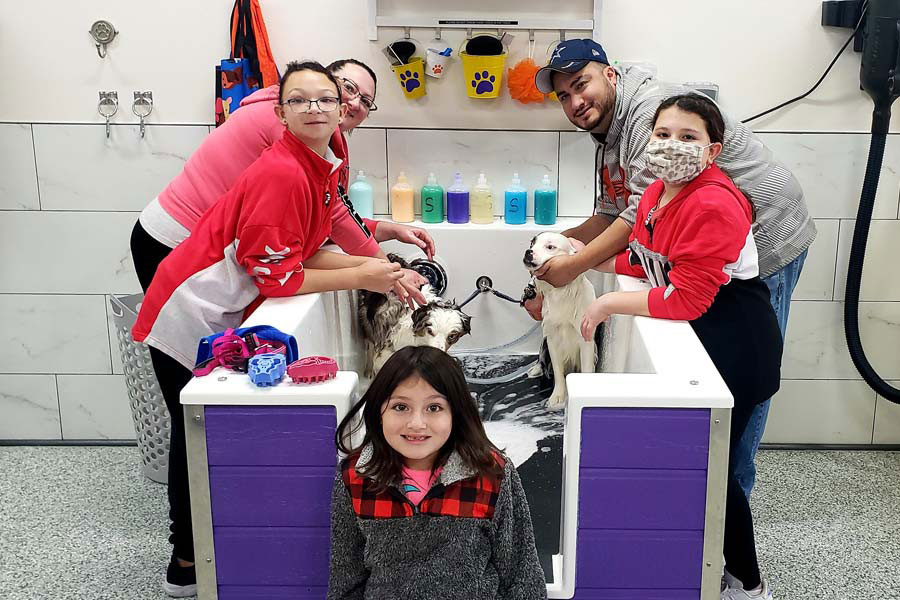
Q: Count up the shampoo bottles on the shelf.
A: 7